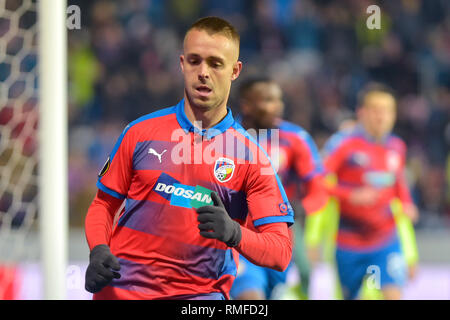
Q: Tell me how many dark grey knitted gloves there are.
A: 2